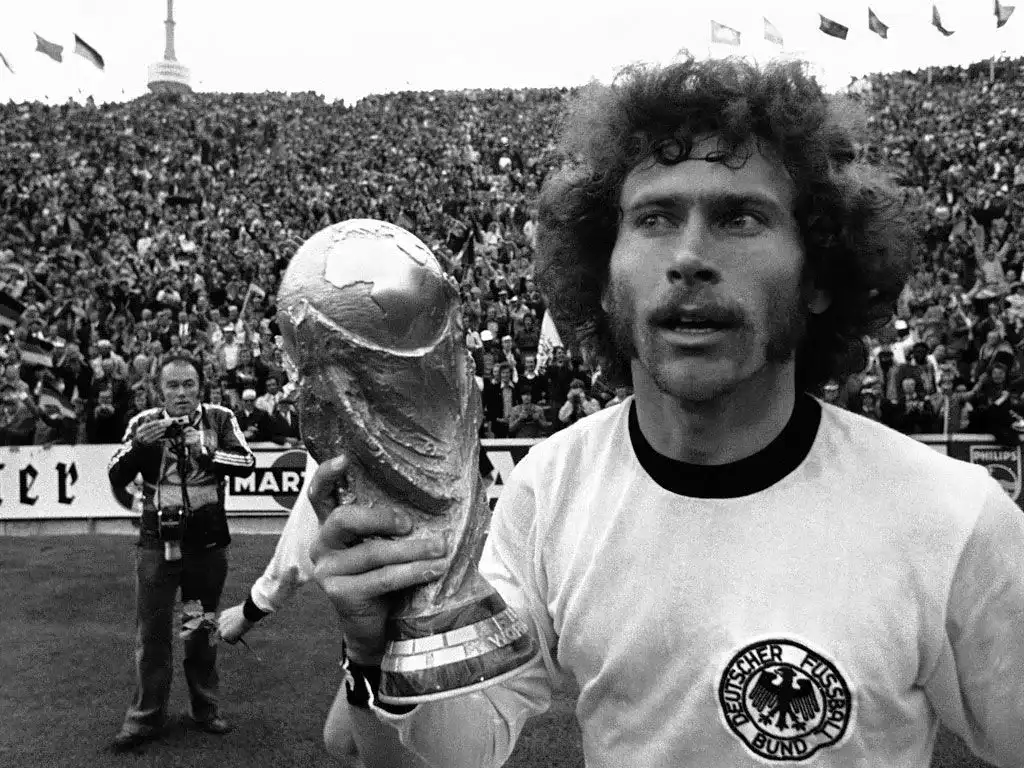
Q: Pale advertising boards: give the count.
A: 2